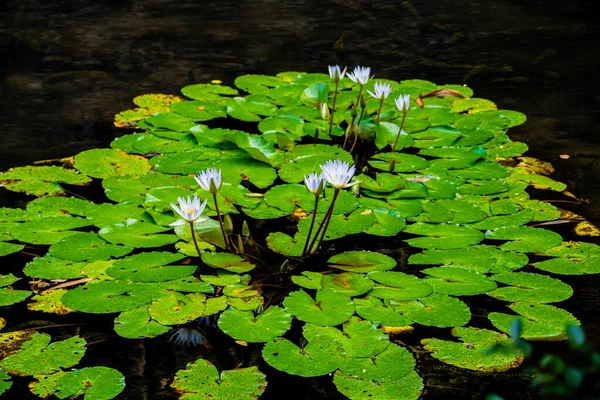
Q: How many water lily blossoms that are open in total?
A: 8